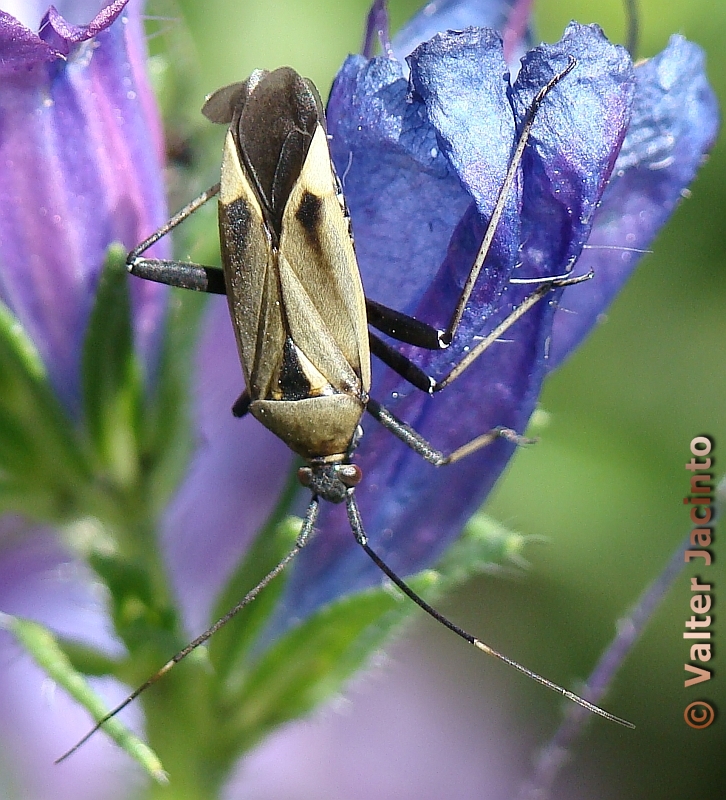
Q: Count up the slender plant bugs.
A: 1